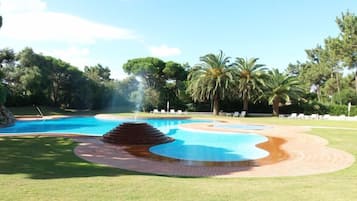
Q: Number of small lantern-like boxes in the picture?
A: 0